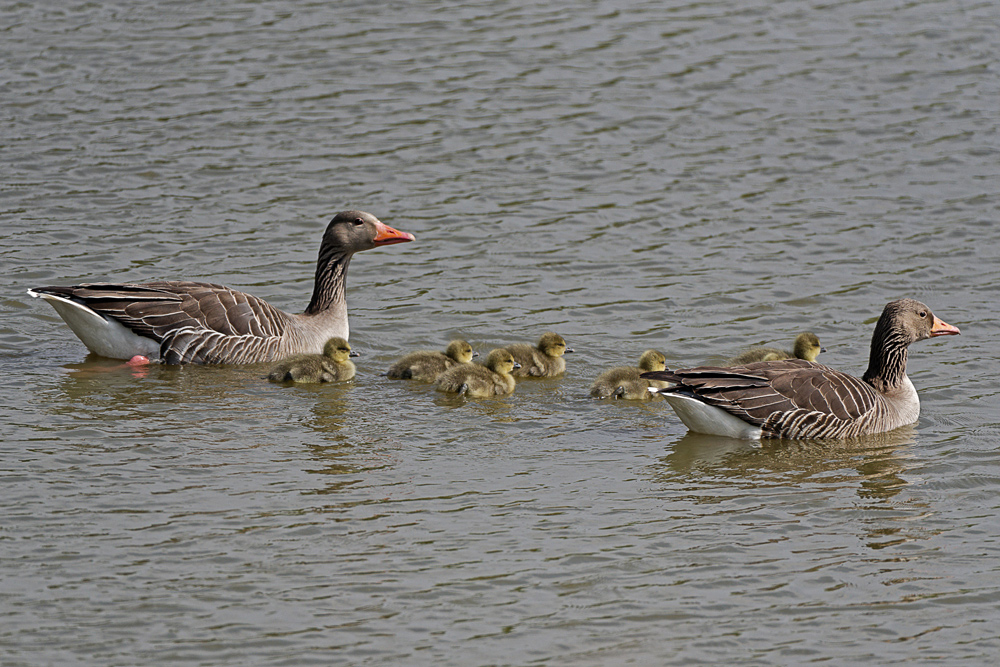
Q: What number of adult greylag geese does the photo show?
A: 2